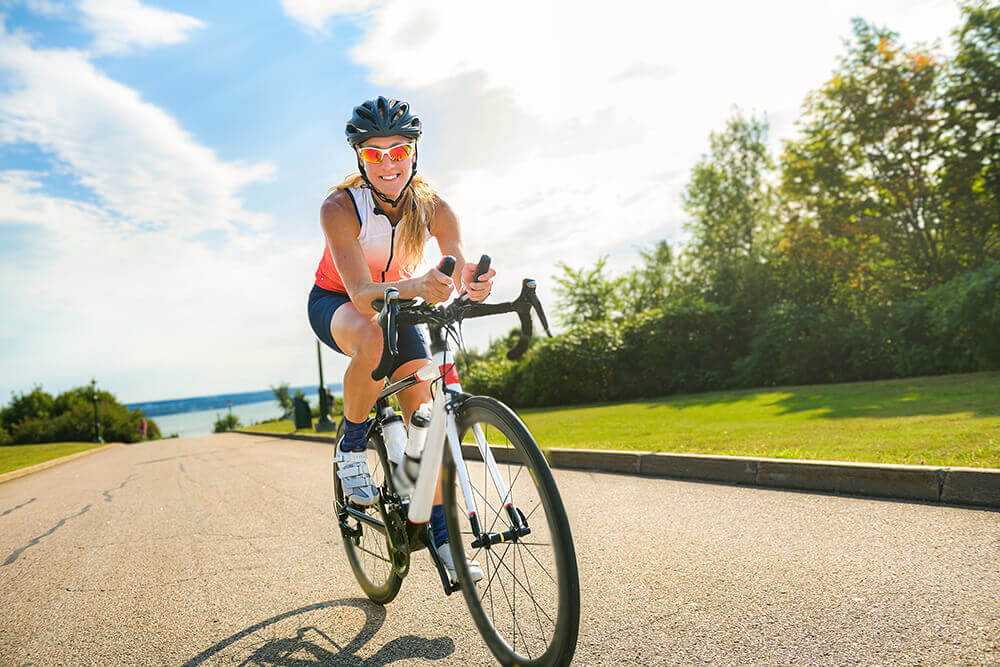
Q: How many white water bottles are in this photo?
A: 2